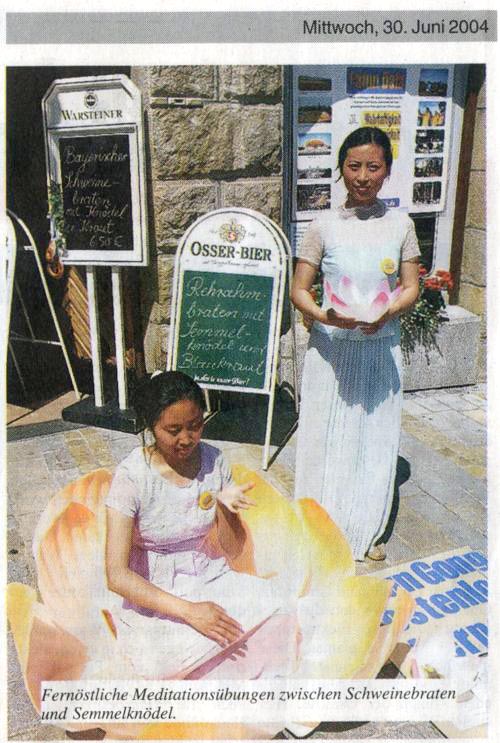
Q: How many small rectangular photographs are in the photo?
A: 10